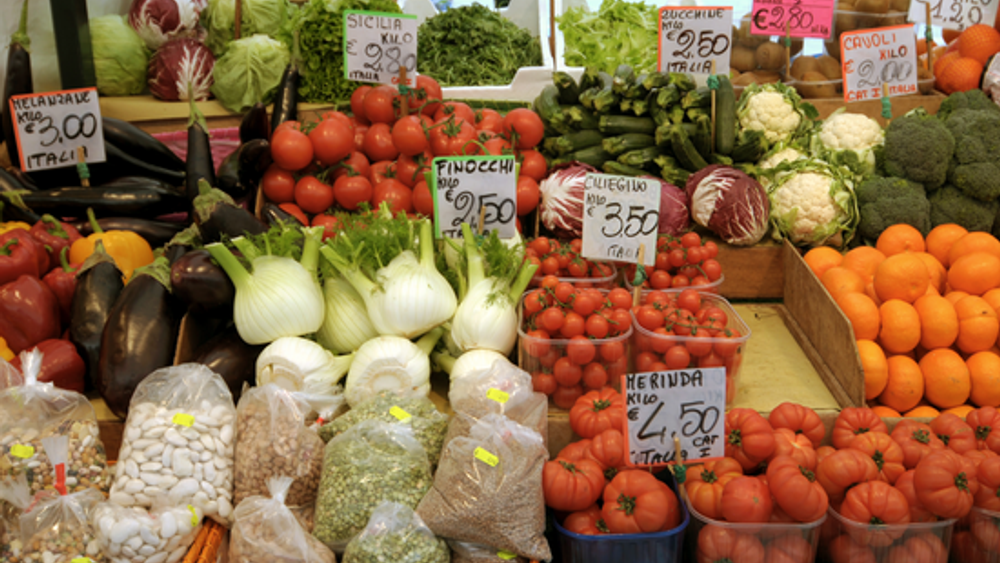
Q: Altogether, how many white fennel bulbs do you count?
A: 7